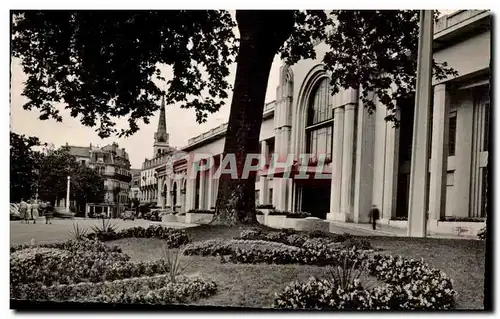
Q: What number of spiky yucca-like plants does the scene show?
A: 4